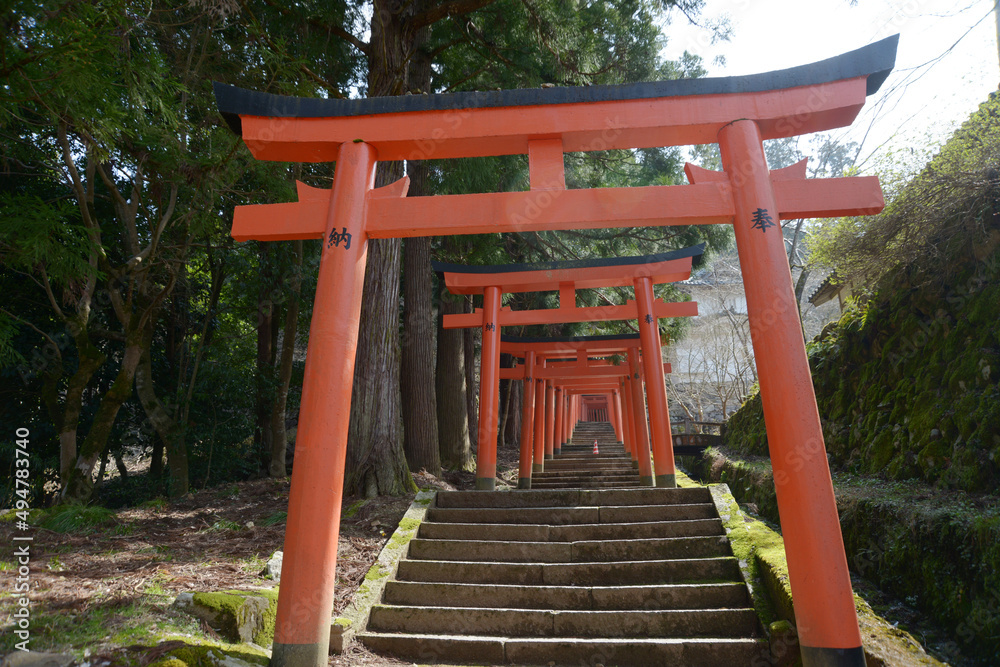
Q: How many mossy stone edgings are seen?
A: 2